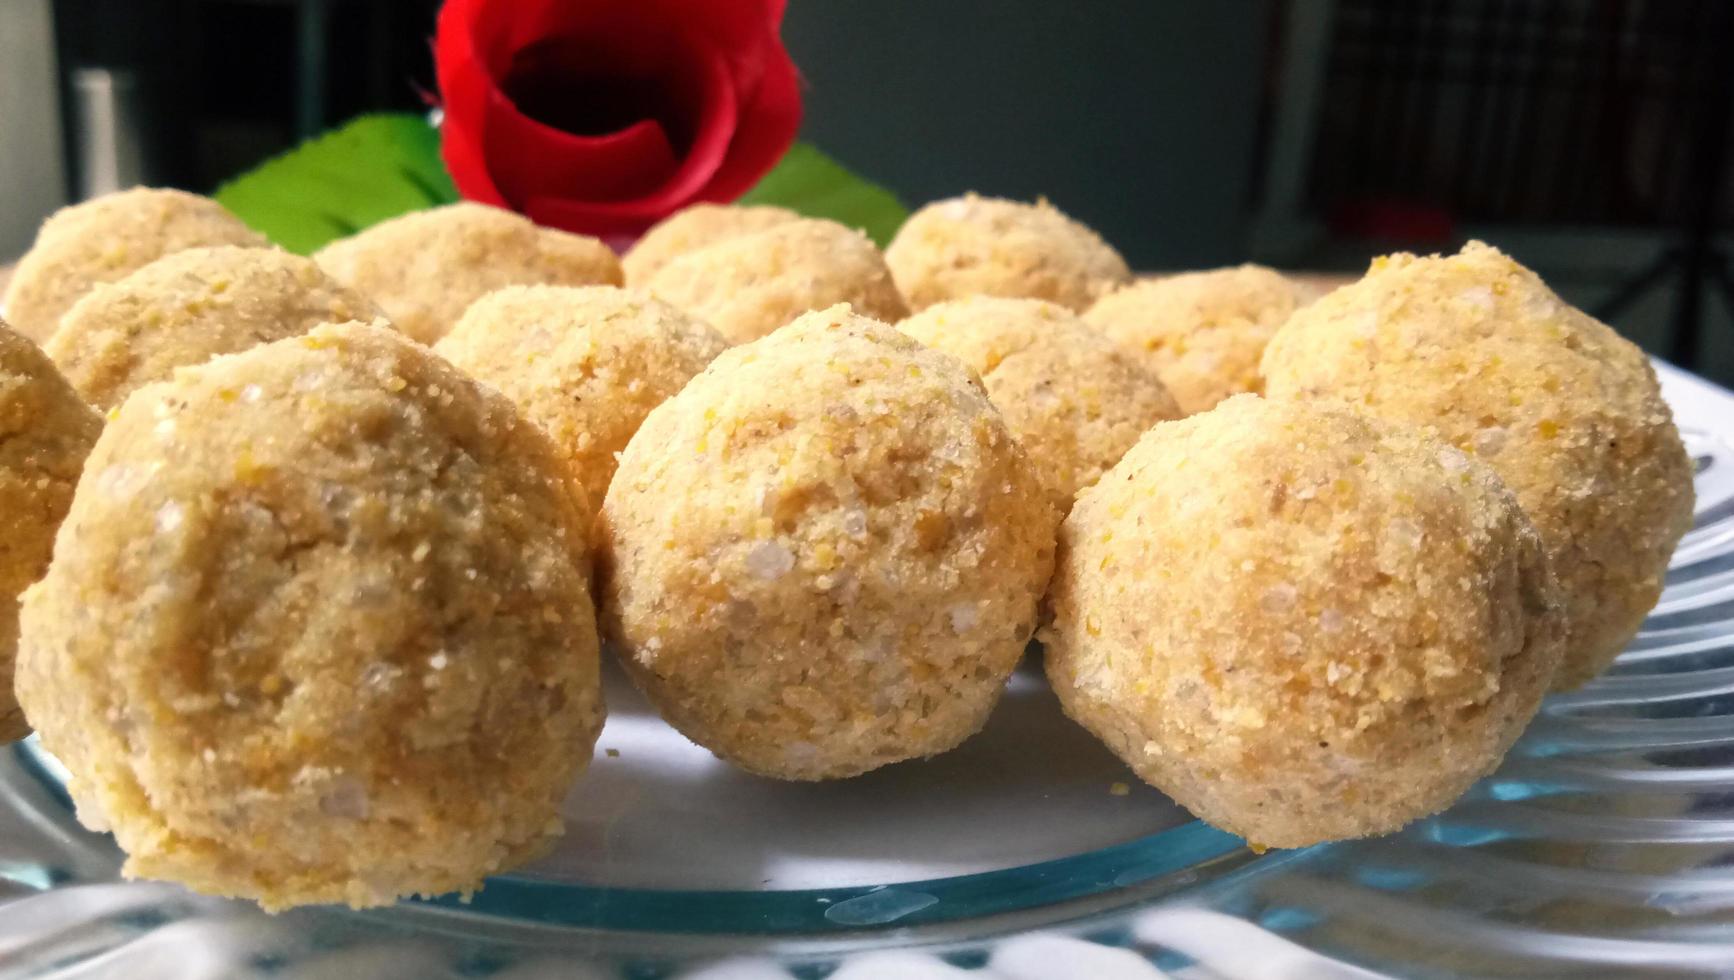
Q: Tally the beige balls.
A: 14